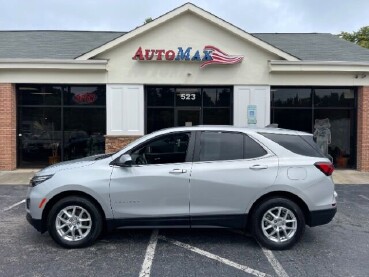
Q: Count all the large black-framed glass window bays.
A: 3